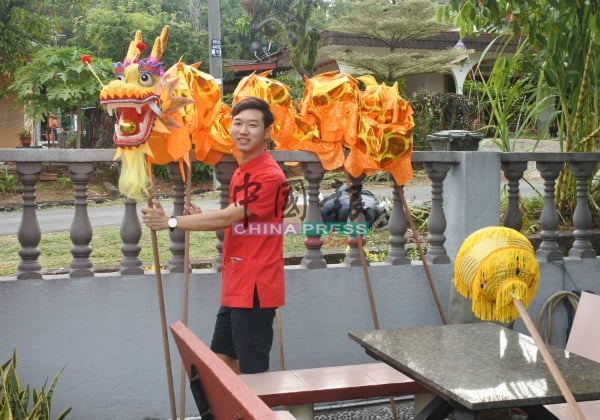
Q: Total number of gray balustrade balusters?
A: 12